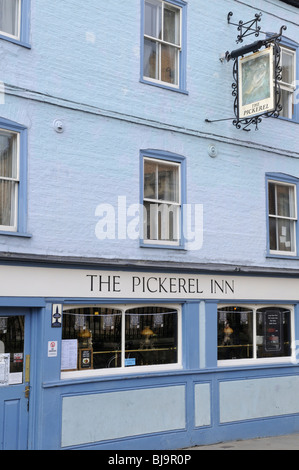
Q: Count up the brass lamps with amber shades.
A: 3